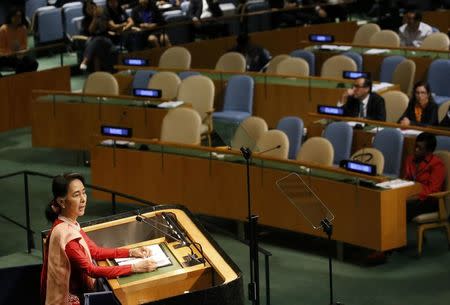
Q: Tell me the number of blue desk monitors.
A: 7